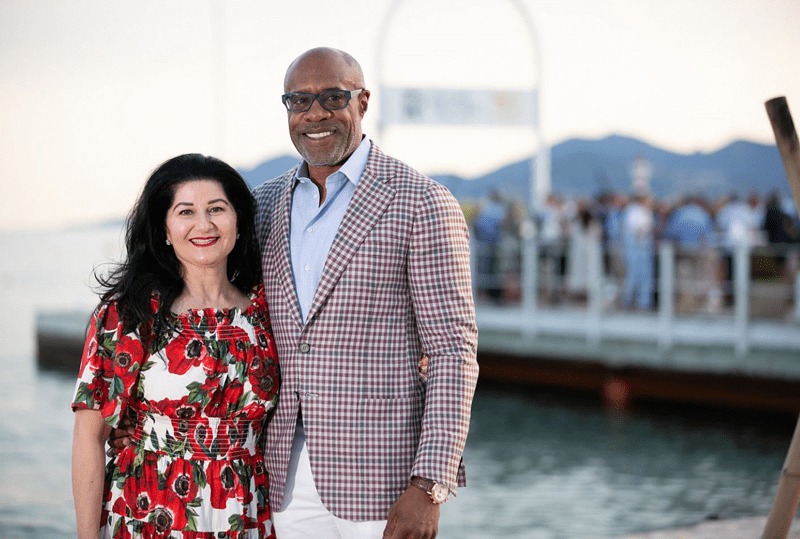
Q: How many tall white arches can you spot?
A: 1